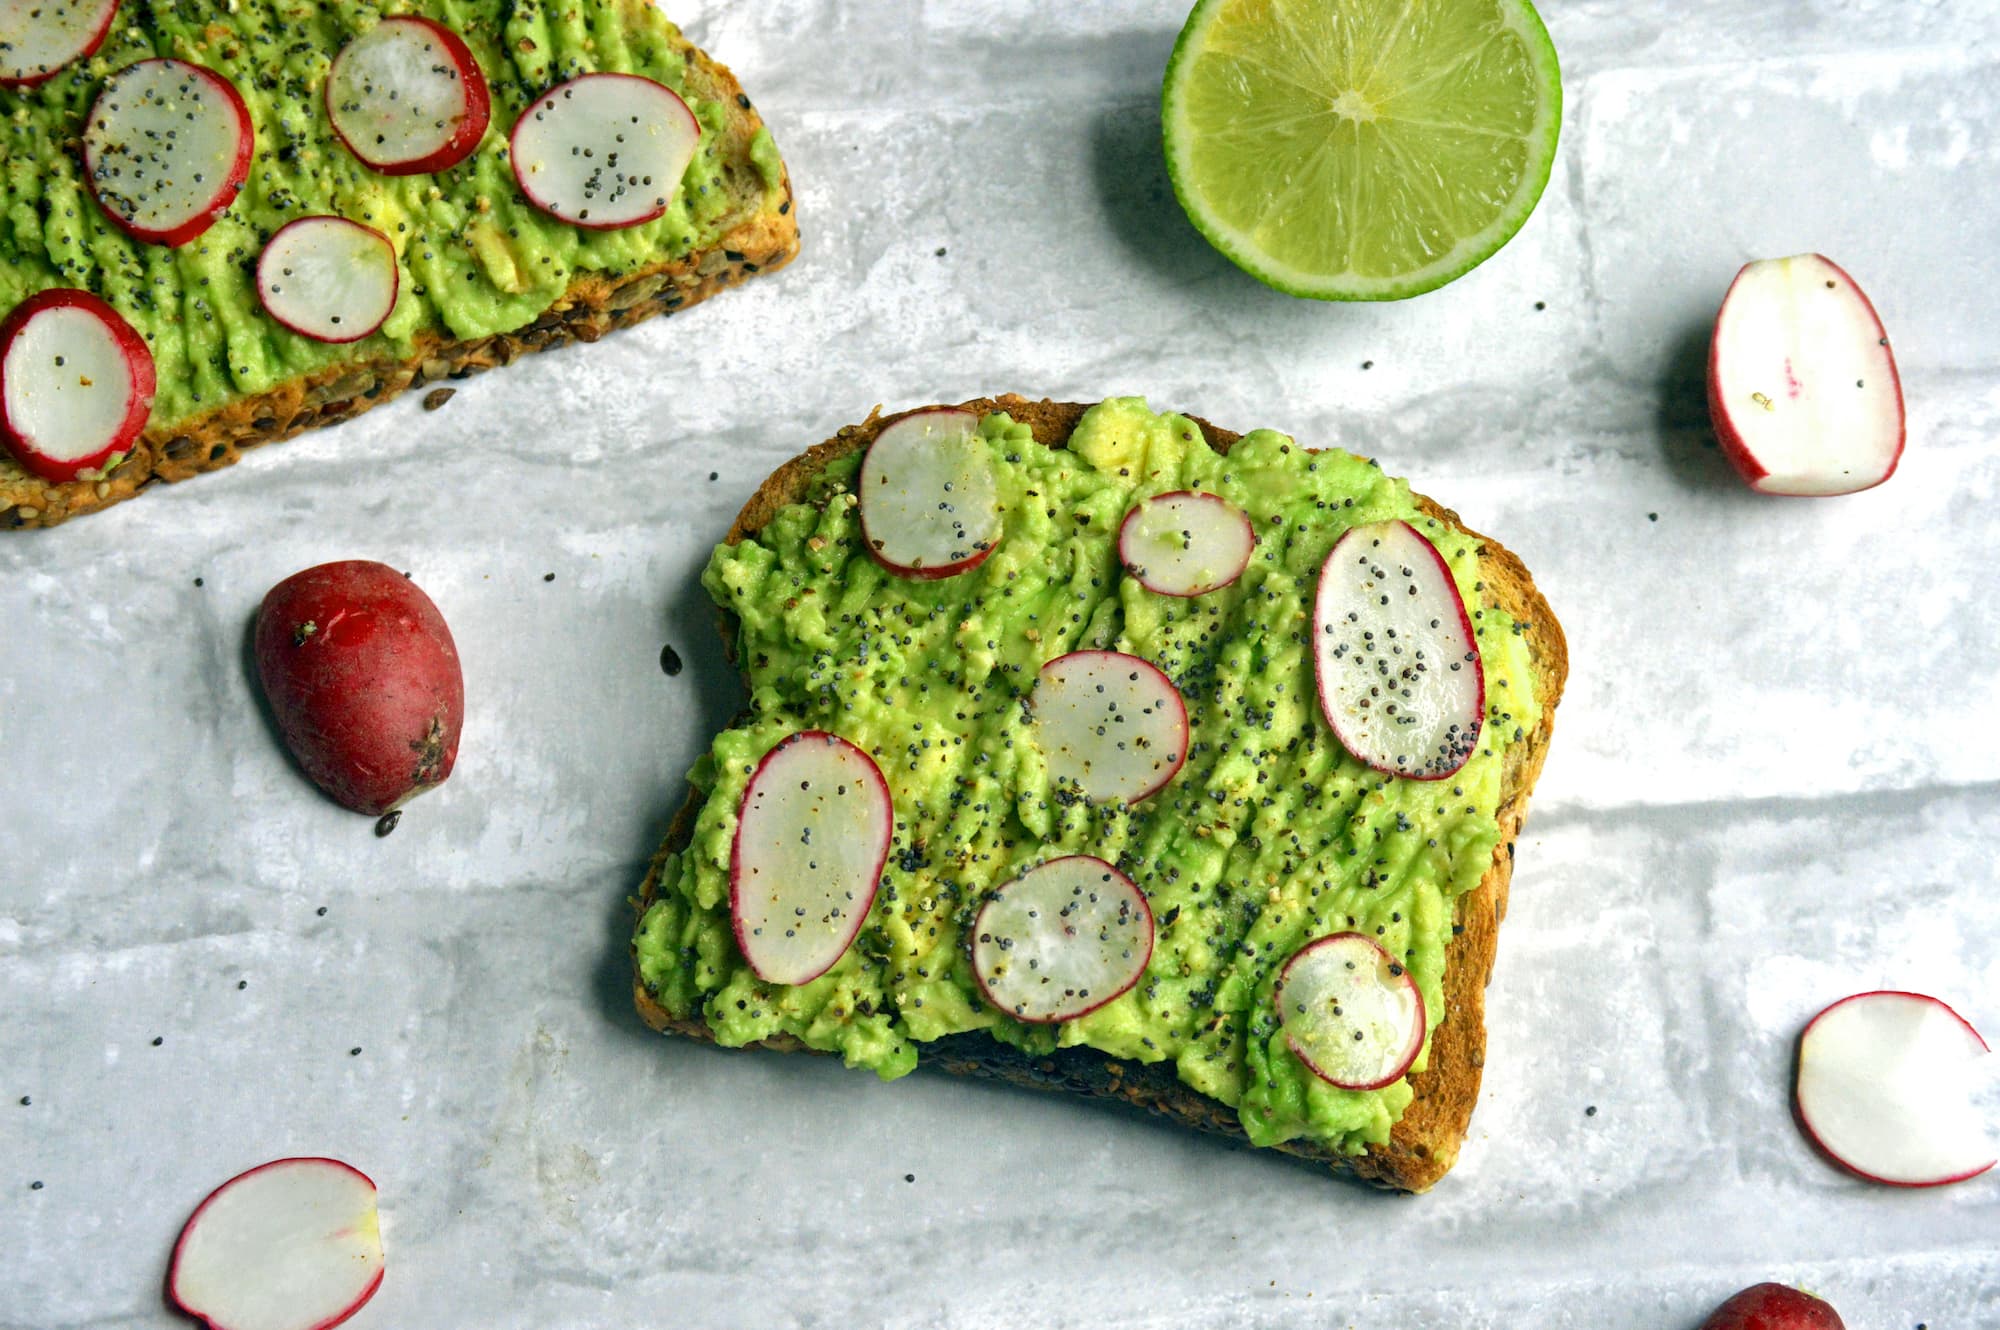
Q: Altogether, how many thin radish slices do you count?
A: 15